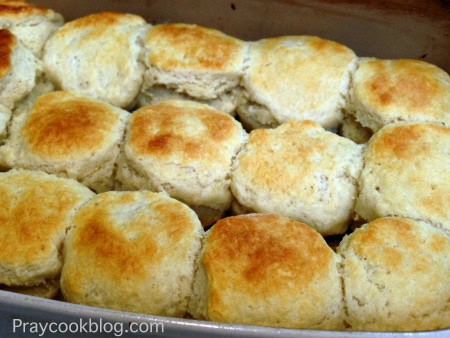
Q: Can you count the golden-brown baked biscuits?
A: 14